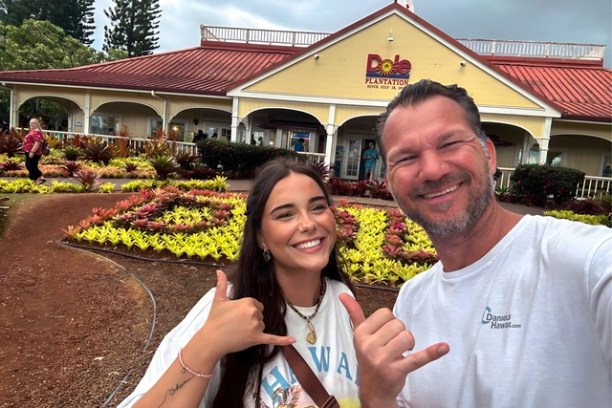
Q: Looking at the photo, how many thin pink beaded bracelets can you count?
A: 1